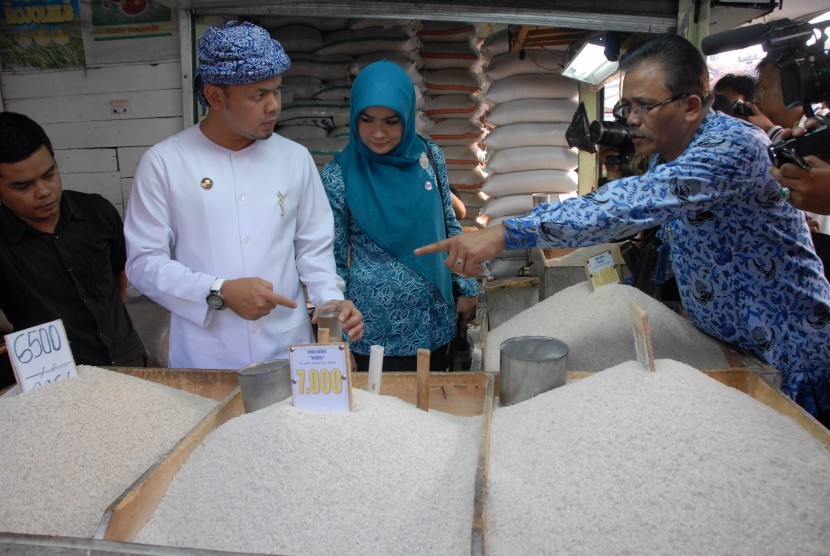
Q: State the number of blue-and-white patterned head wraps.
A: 1